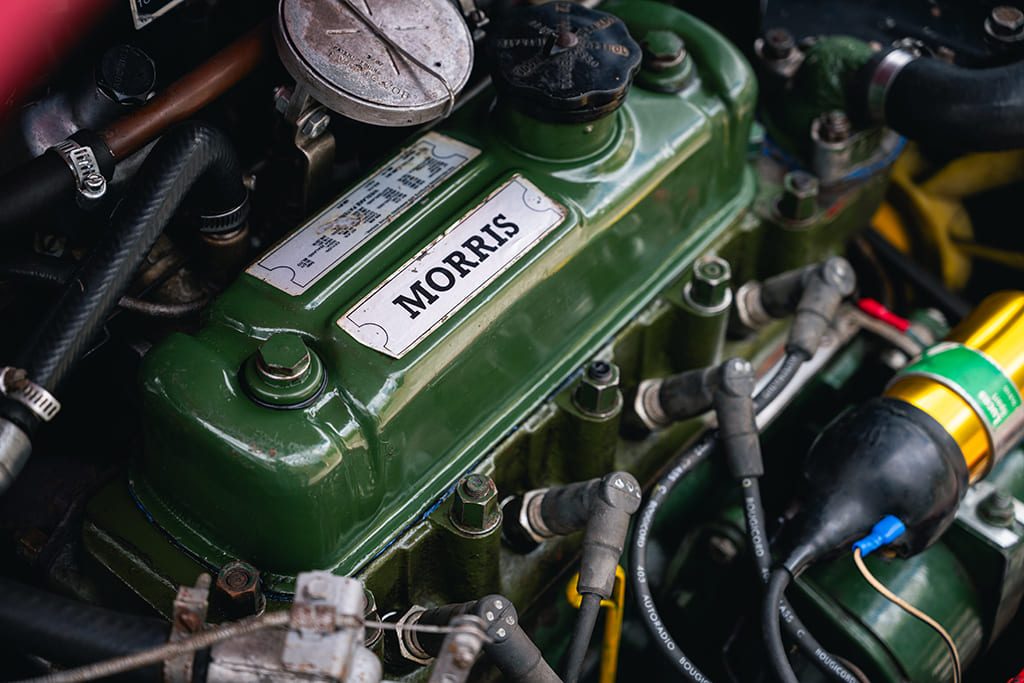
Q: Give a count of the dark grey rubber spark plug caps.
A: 4